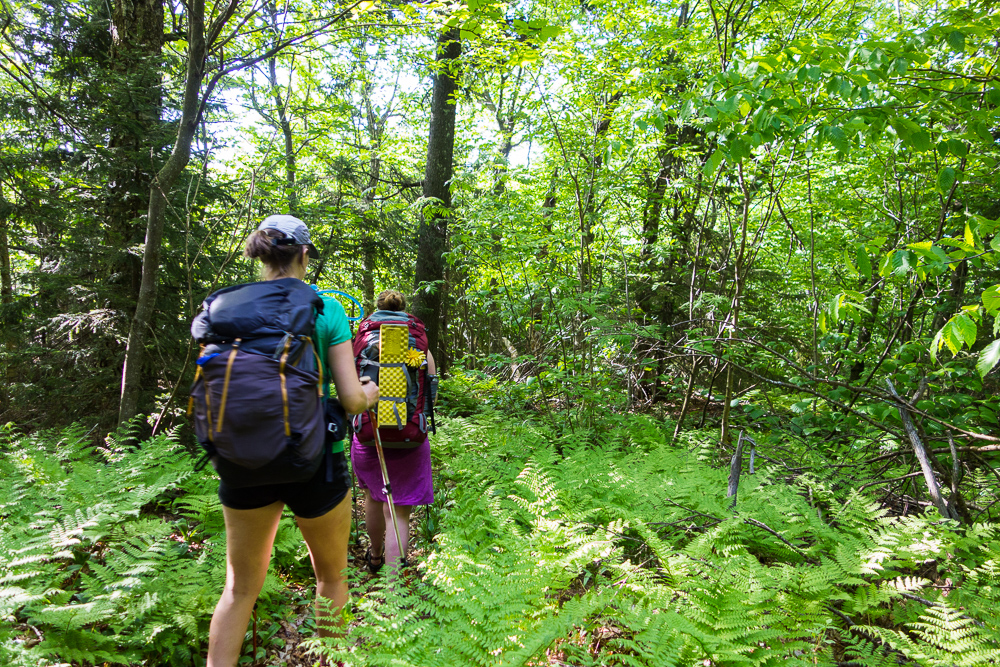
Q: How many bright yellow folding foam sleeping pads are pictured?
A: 1